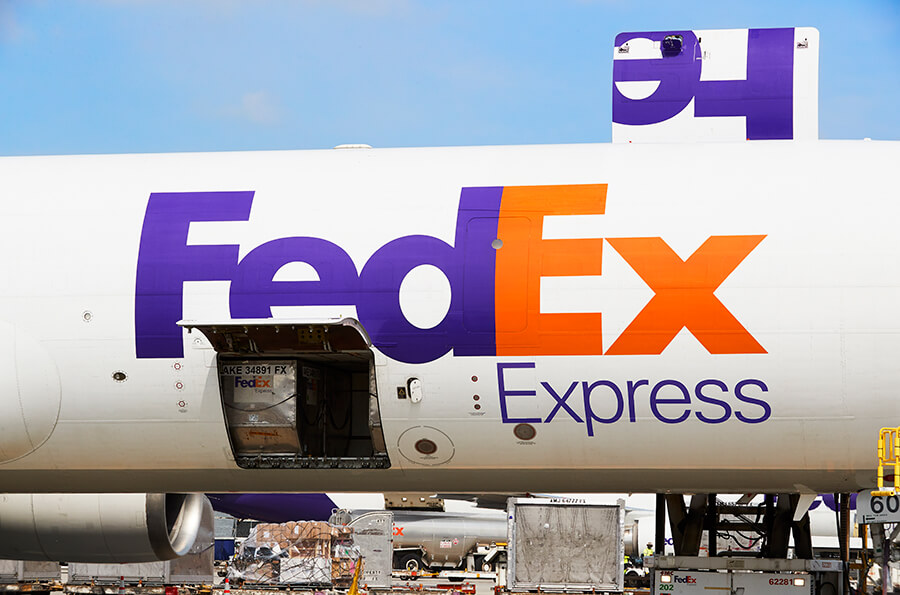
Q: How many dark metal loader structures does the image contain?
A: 1